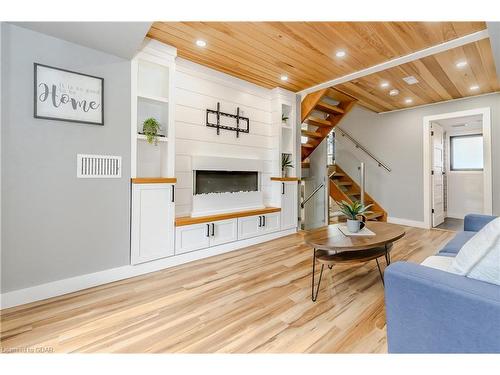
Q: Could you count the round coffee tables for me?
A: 1